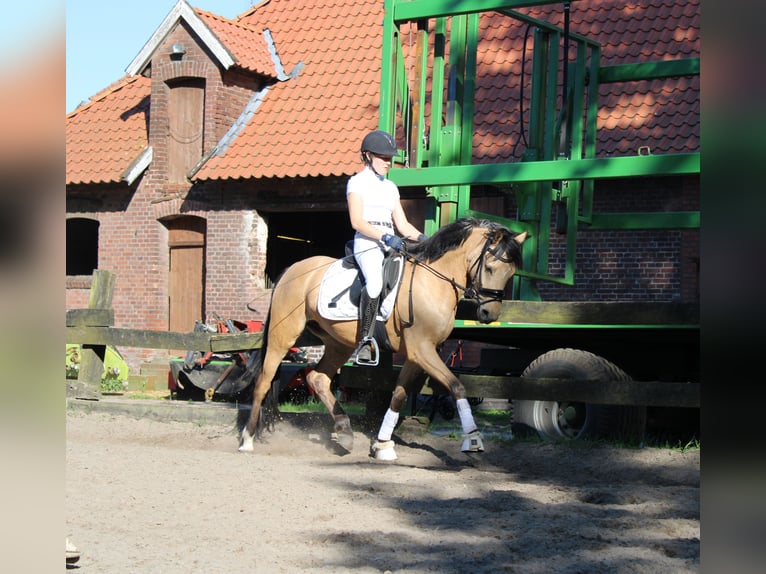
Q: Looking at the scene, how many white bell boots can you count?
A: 2